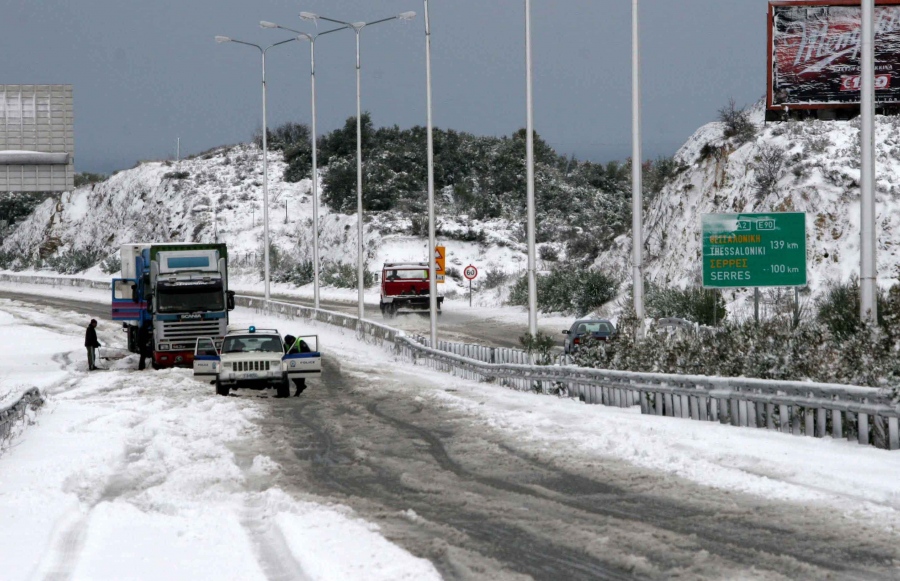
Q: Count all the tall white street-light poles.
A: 7